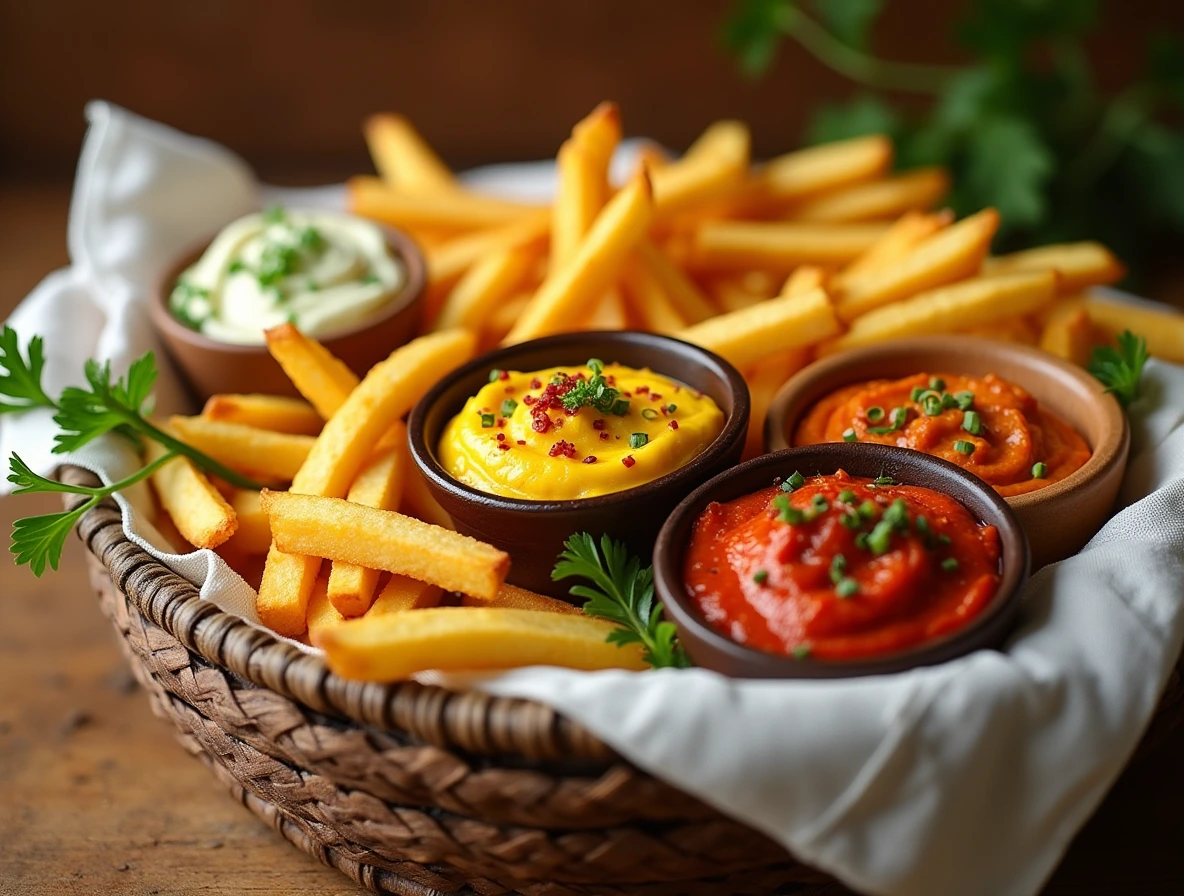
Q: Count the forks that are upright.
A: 0